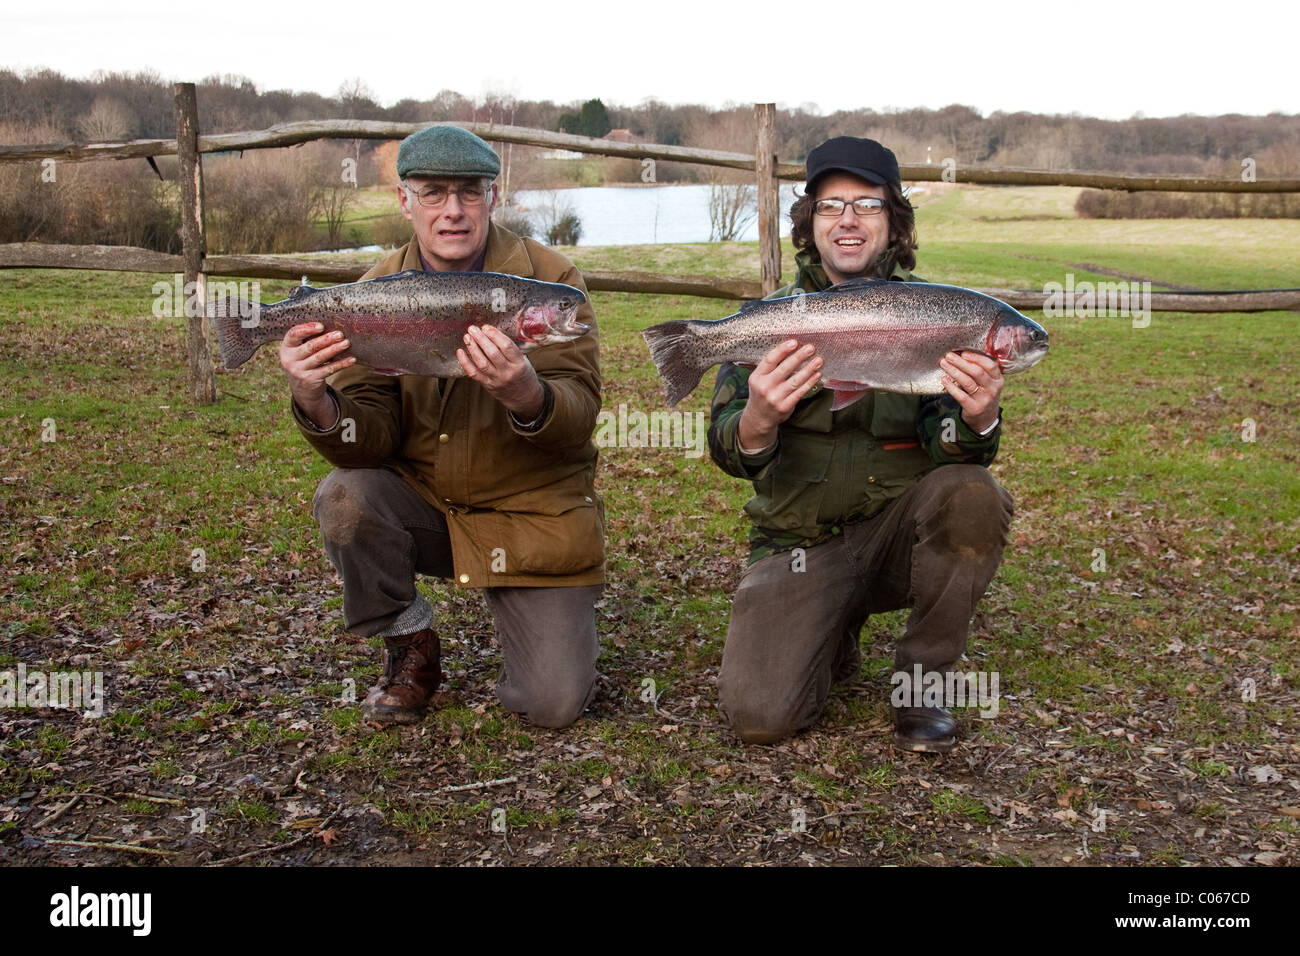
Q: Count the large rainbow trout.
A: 2